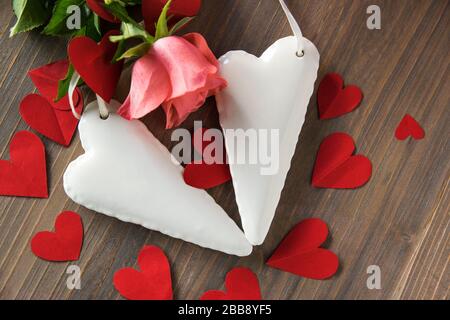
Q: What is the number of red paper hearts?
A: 14